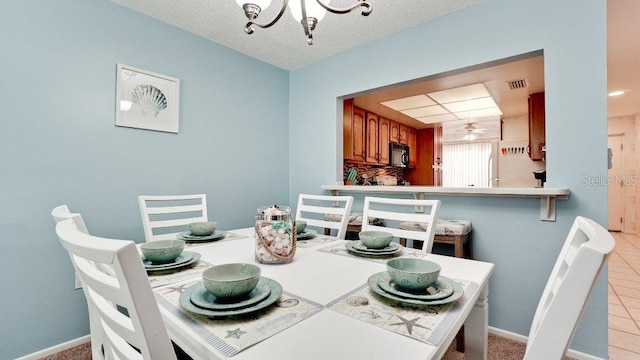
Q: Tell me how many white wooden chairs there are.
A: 6